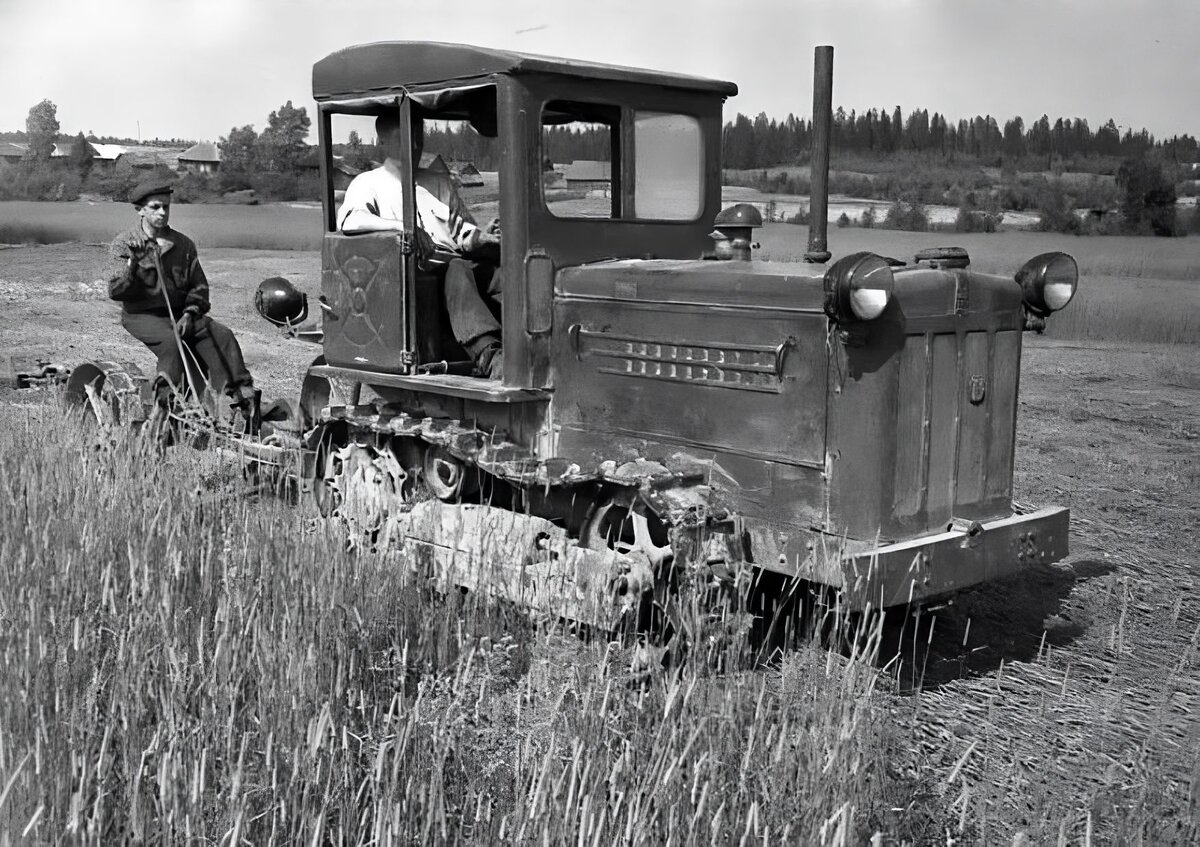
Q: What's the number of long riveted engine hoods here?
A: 1